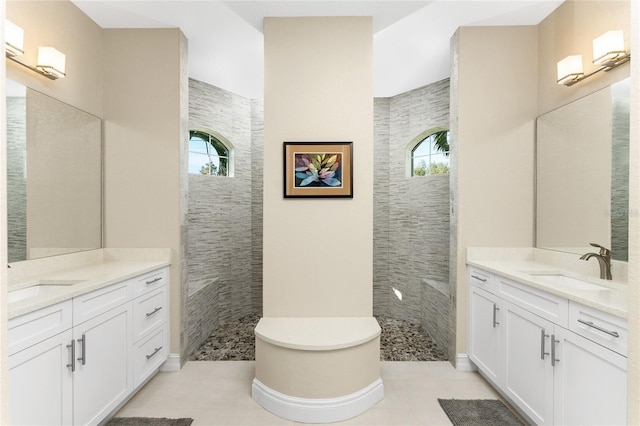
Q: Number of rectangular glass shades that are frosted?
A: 4